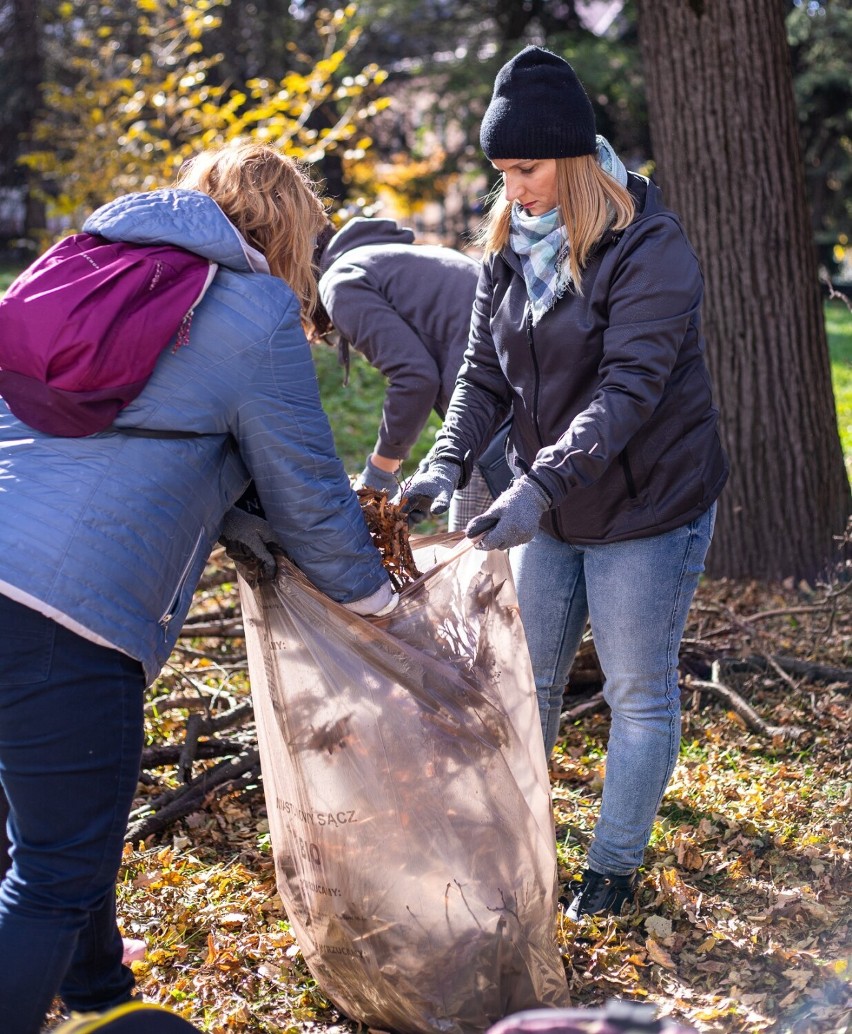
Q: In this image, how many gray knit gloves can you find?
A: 4